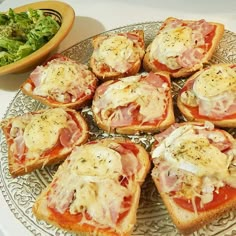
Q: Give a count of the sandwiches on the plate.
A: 8